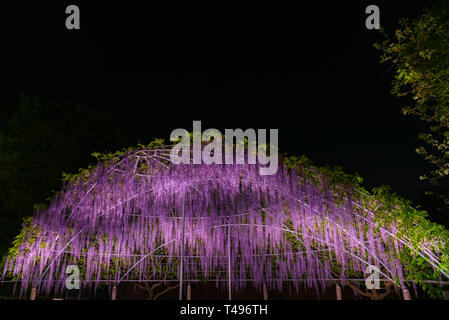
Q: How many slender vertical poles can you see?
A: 2